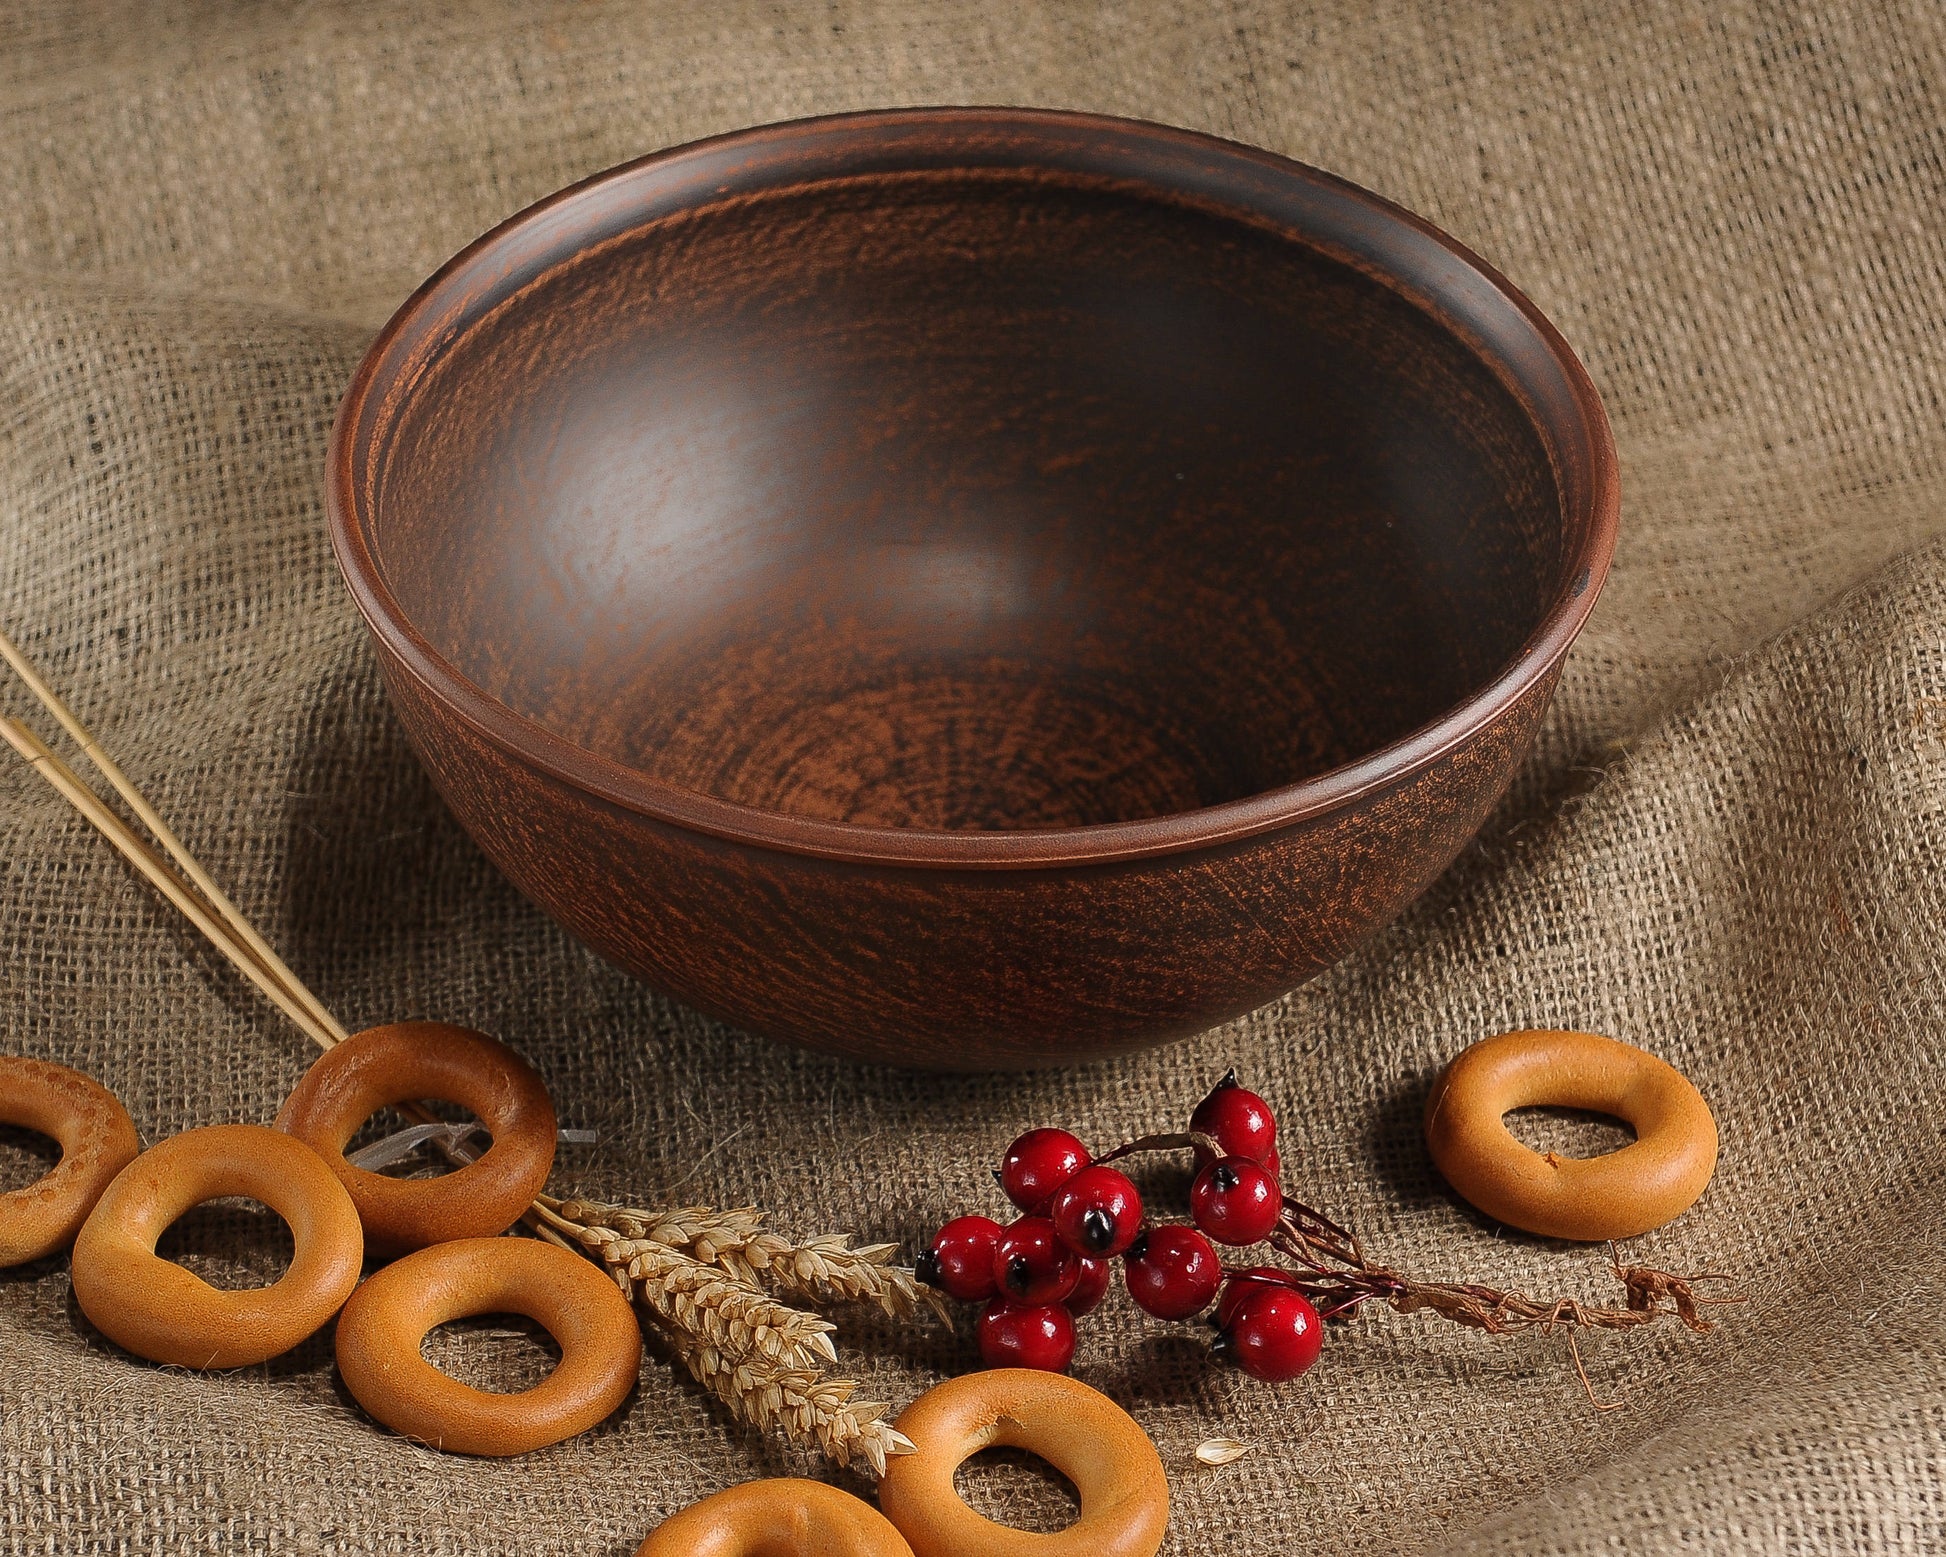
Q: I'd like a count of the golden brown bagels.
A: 7